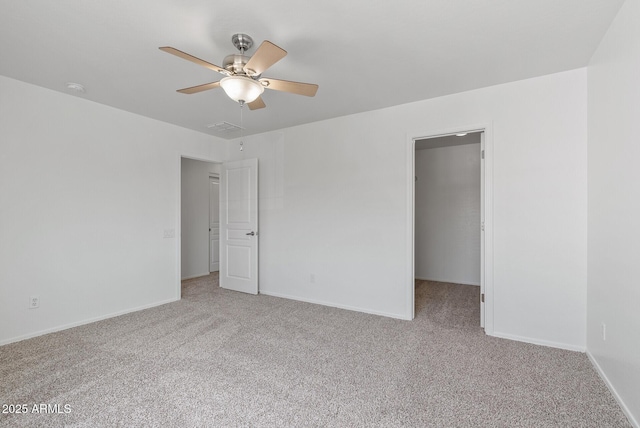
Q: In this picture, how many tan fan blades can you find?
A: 5